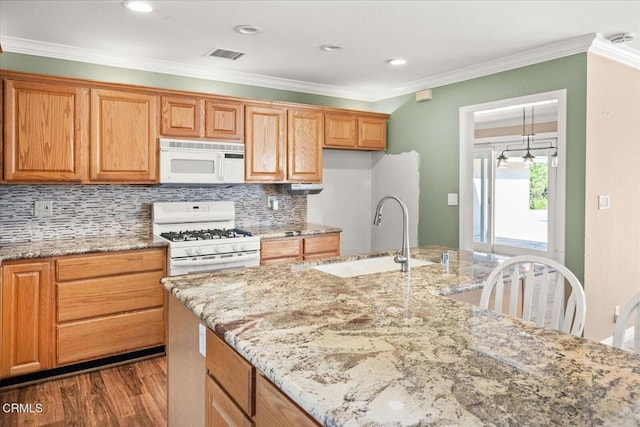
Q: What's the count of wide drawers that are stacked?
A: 3